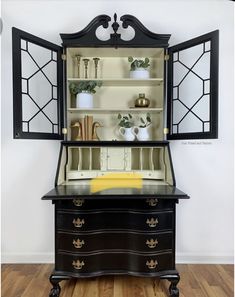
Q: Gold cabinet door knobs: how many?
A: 8